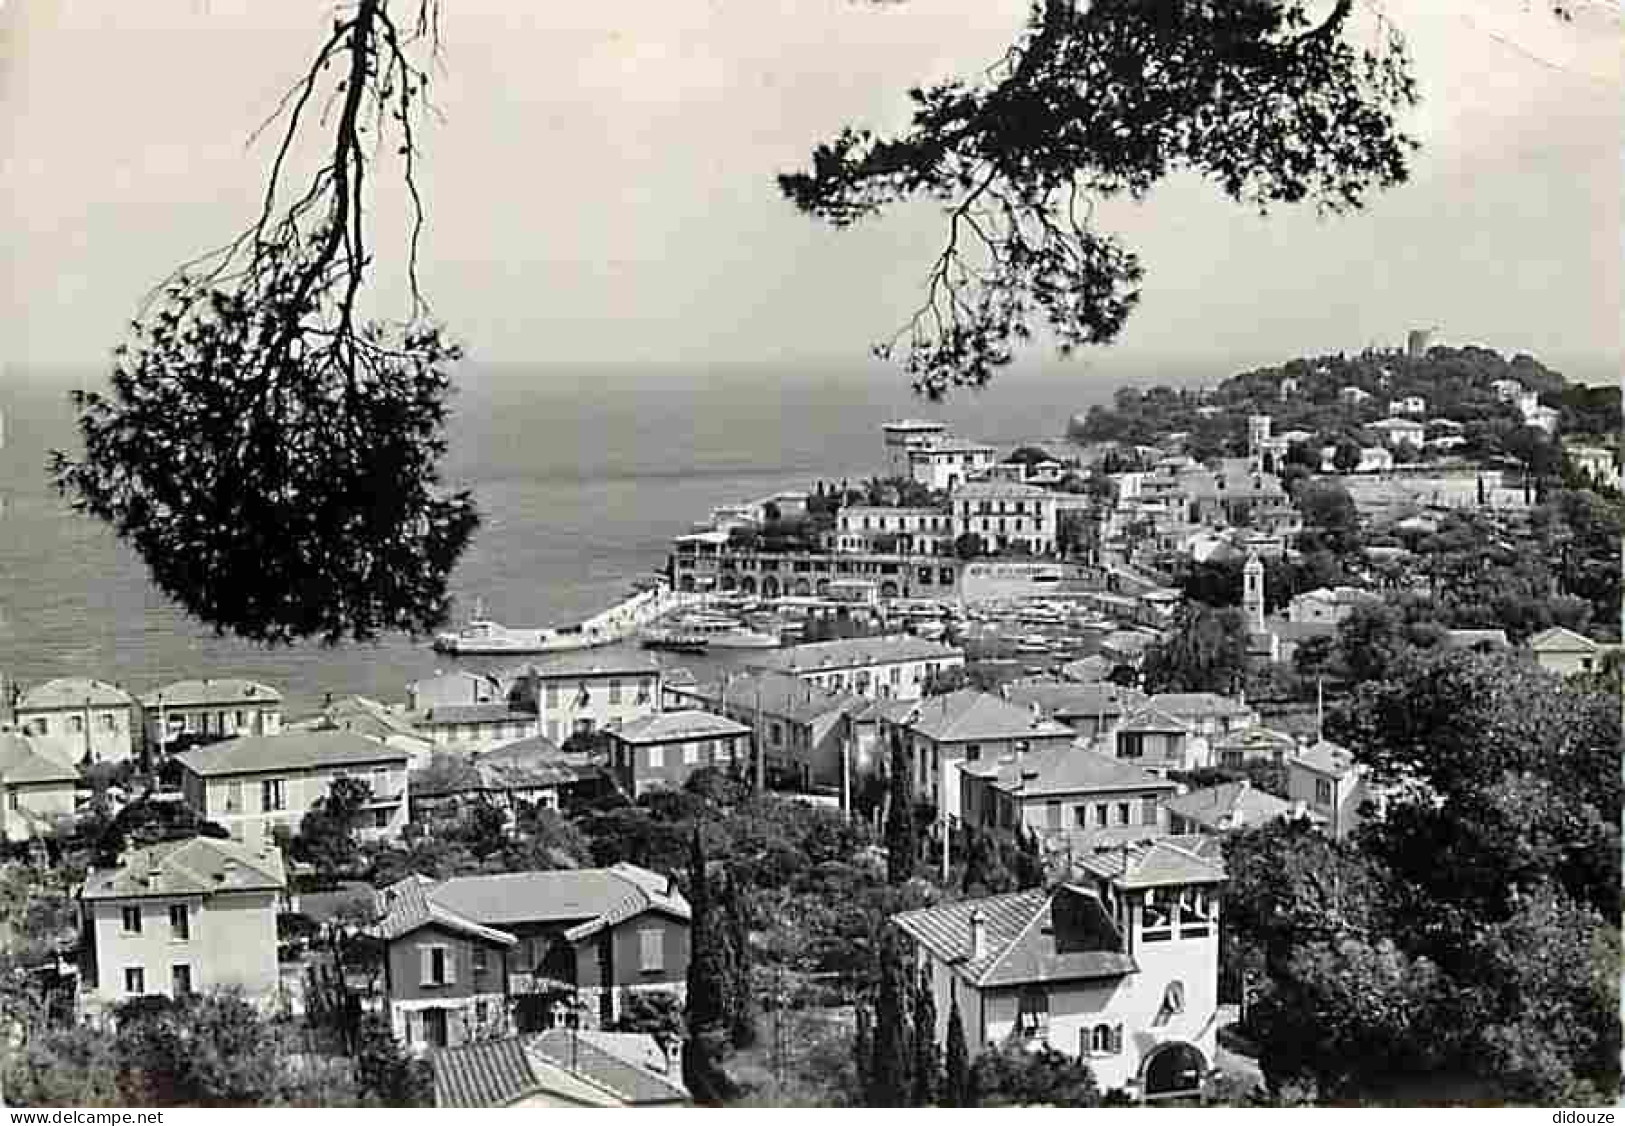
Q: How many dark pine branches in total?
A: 2